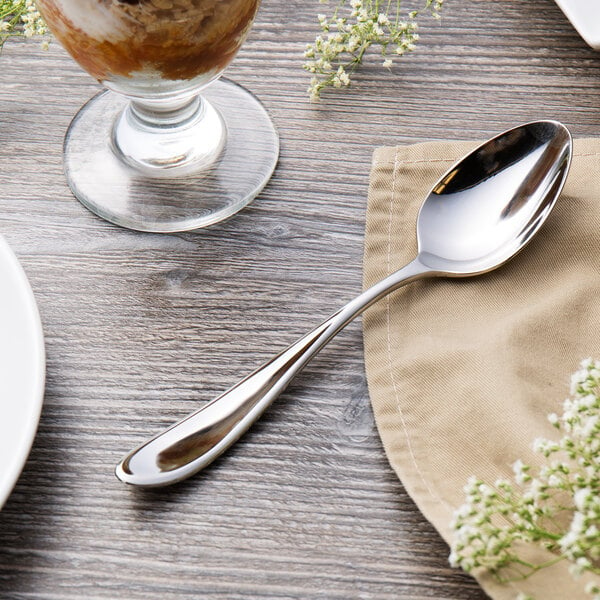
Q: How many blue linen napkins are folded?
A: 0